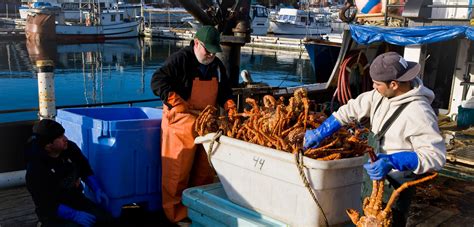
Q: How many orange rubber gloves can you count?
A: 2